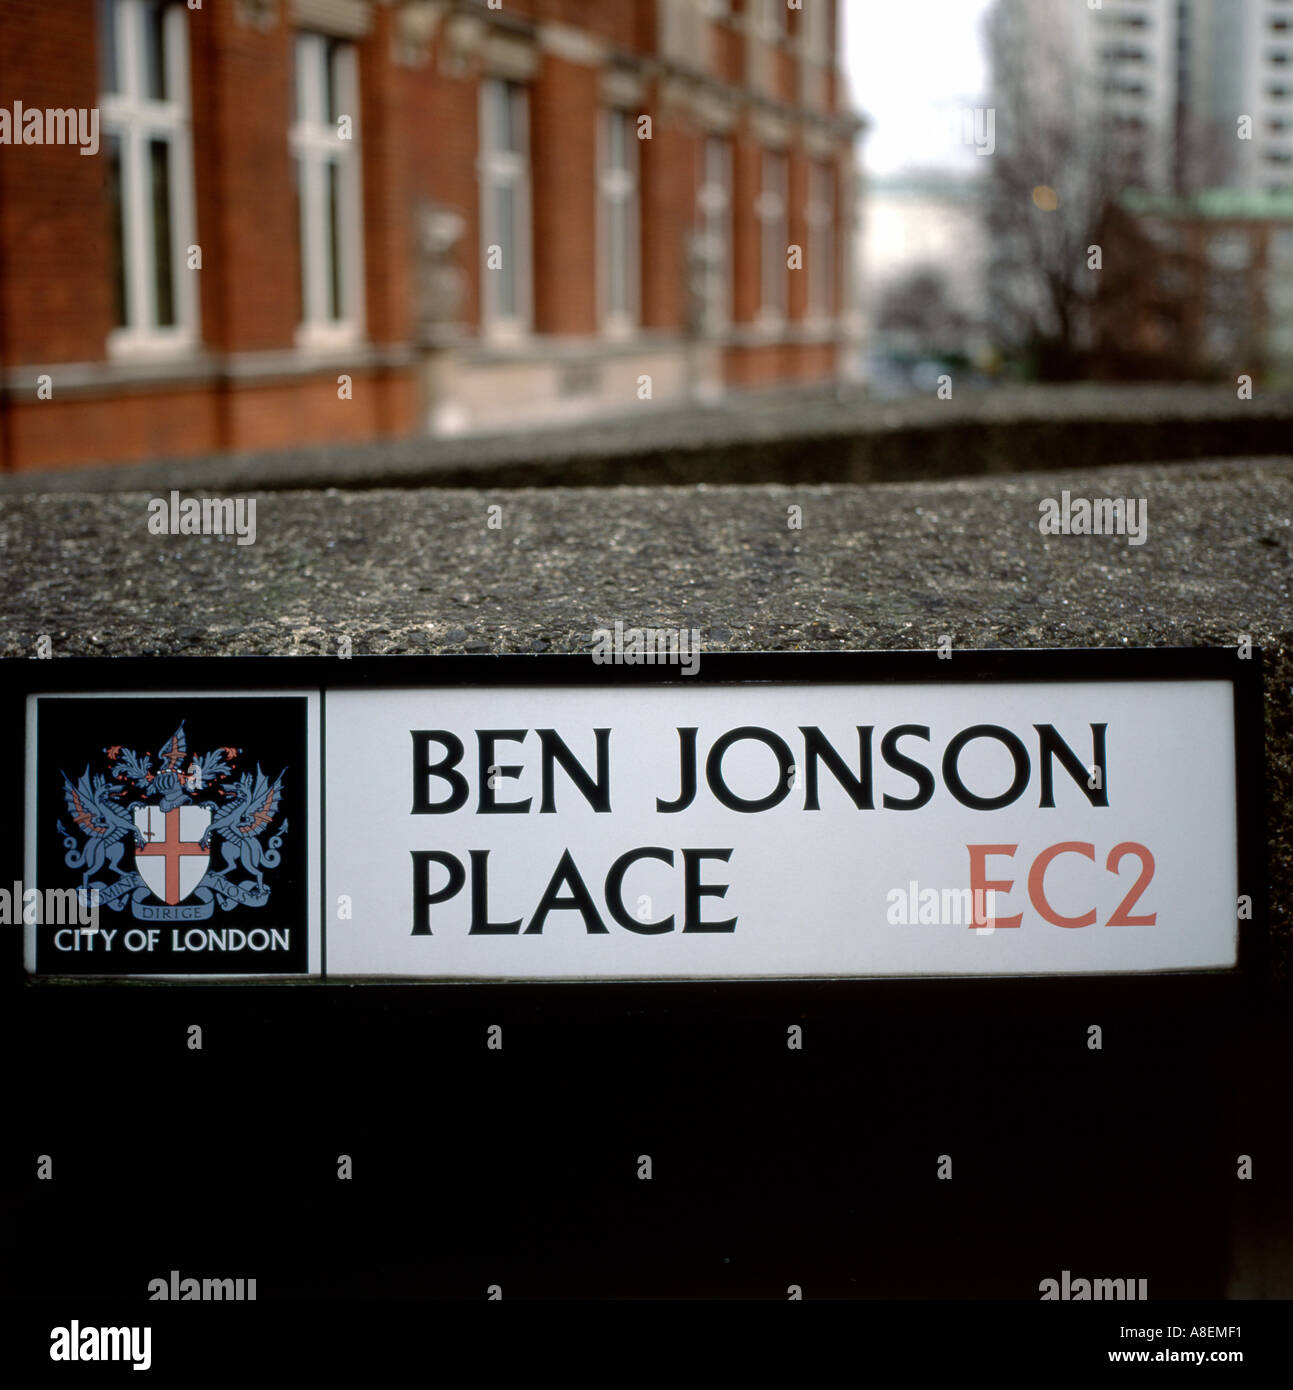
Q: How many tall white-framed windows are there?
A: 7